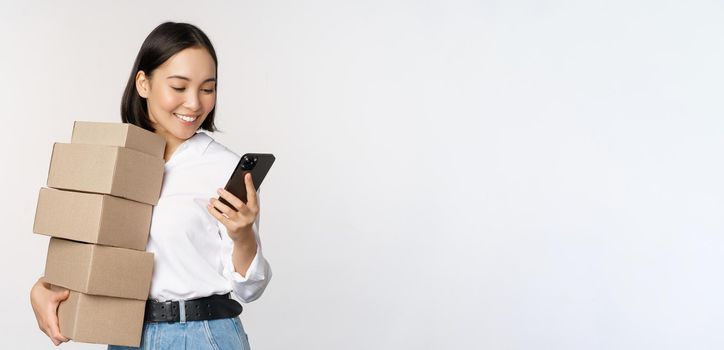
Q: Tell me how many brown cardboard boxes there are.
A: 5